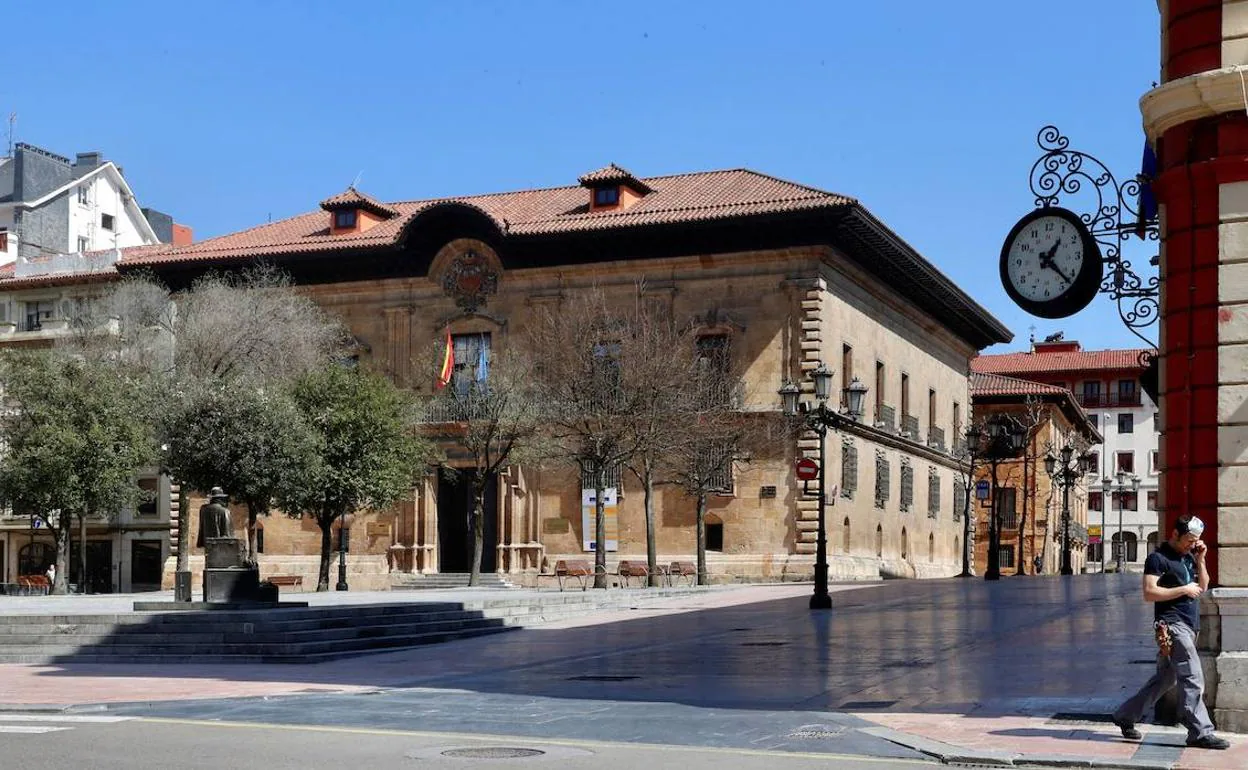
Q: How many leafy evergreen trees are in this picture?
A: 3